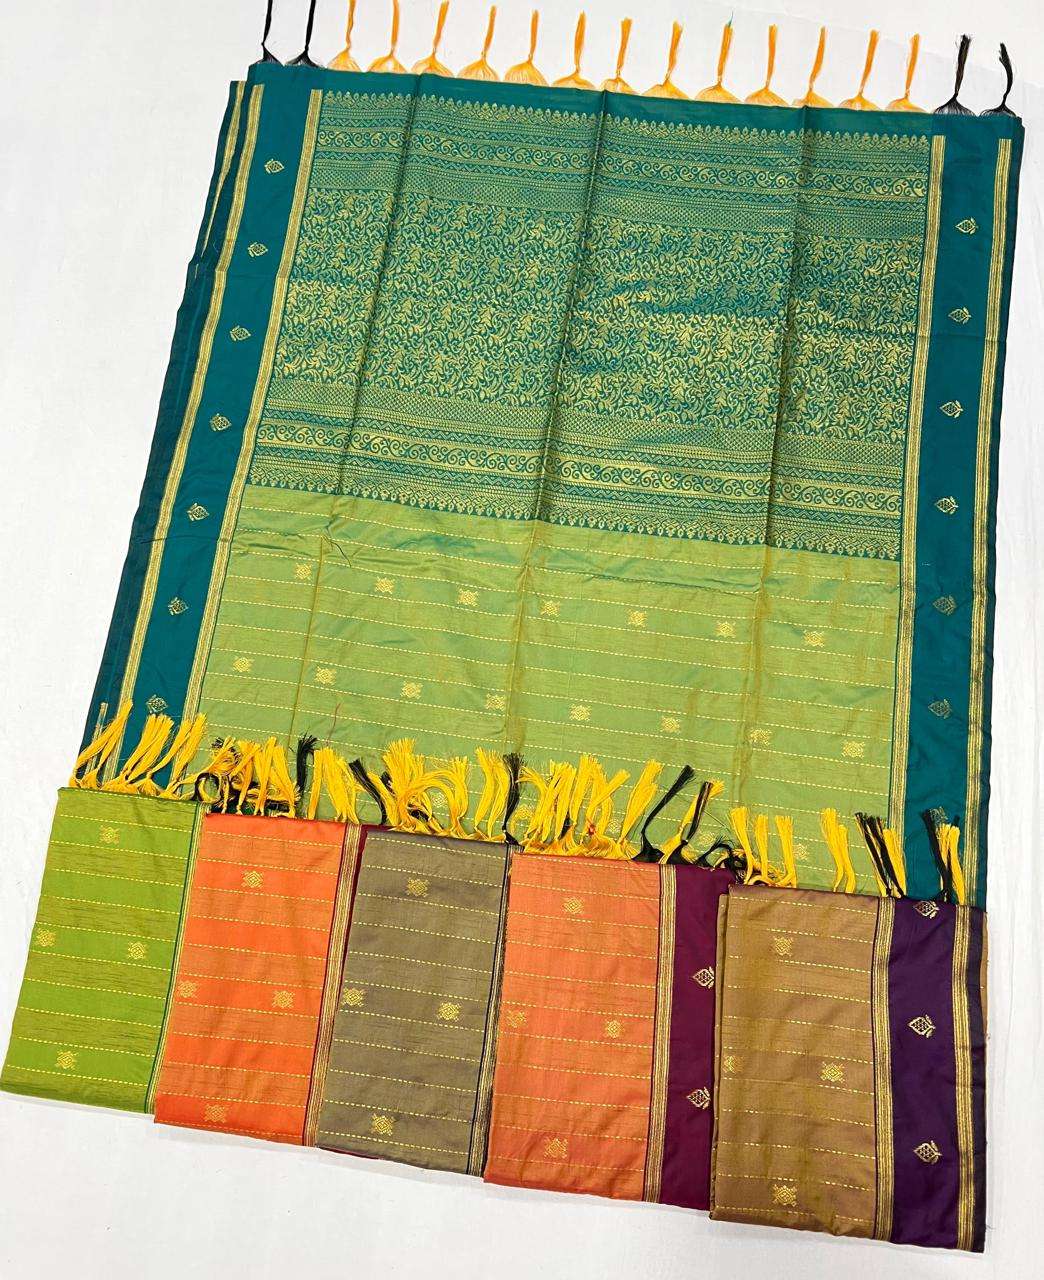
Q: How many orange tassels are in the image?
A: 13